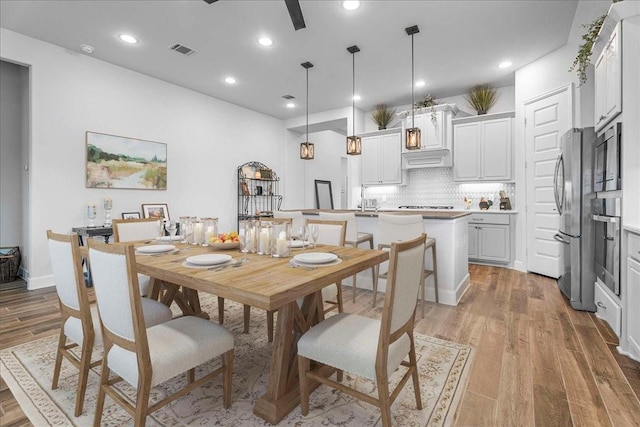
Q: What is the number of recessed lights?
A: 8